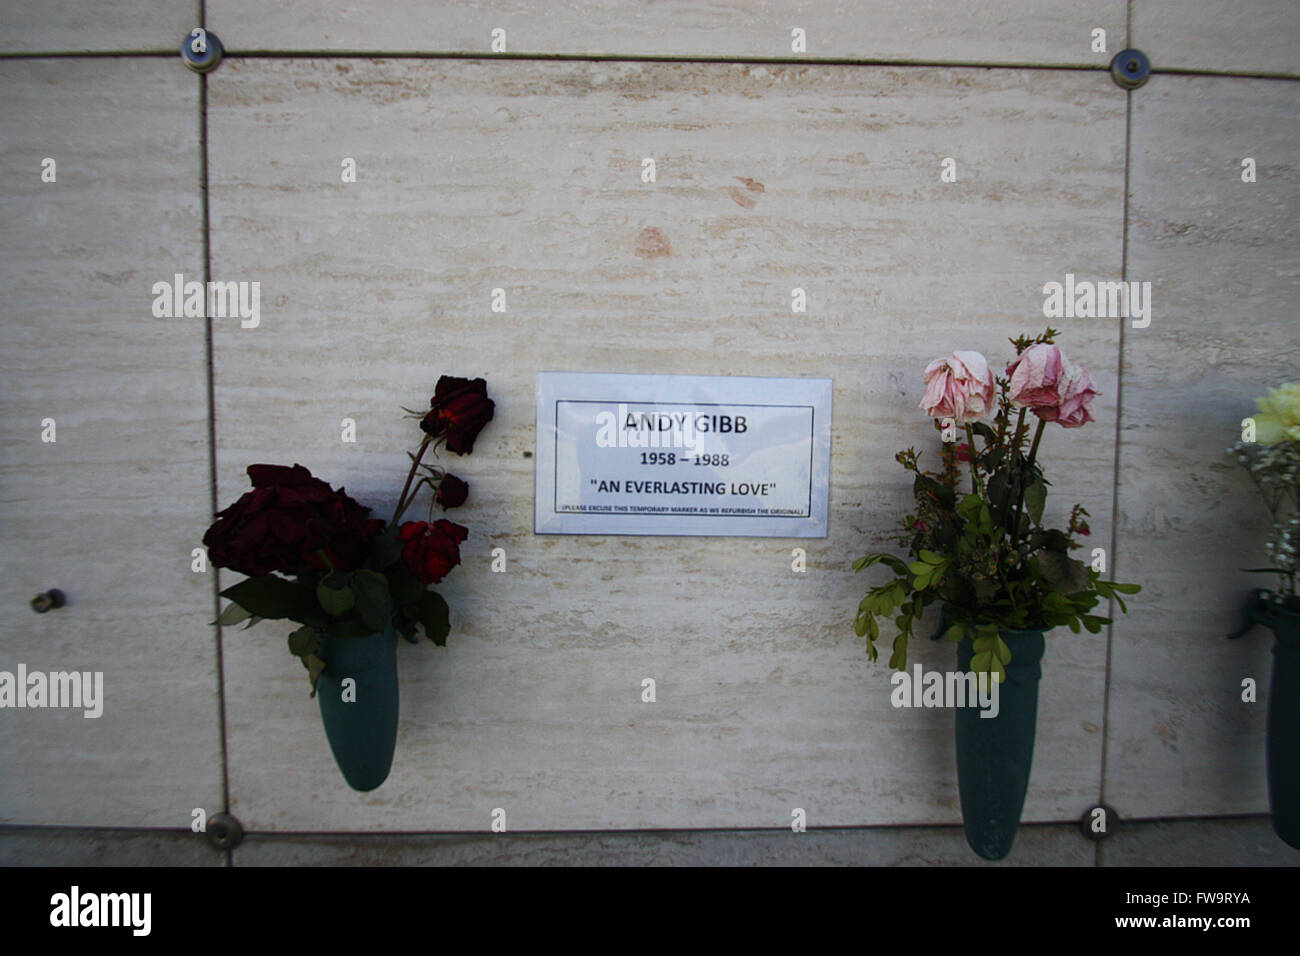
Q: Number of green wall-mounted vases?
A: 3